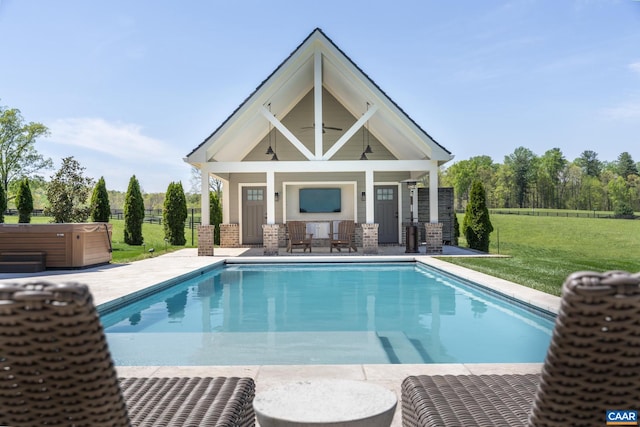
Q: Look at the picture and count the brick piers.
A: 4